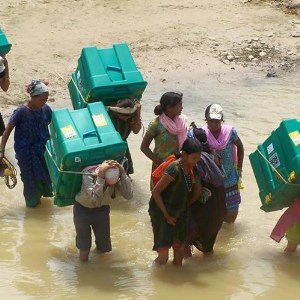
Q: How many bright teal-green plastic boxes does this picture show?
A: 4